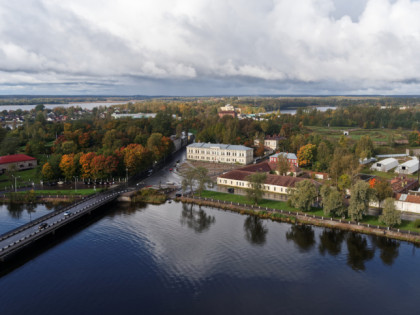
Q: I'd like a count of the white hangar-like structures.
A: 2